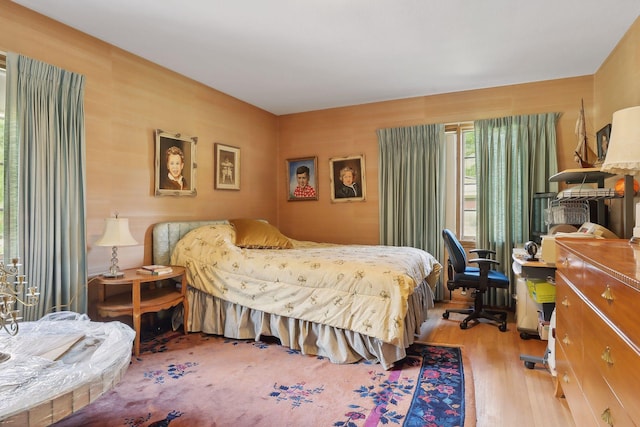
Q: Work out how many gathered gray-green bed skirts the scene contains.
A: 1